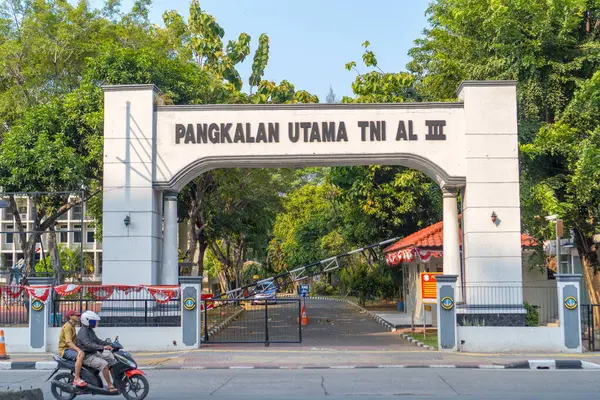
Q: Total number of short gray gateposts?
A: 4